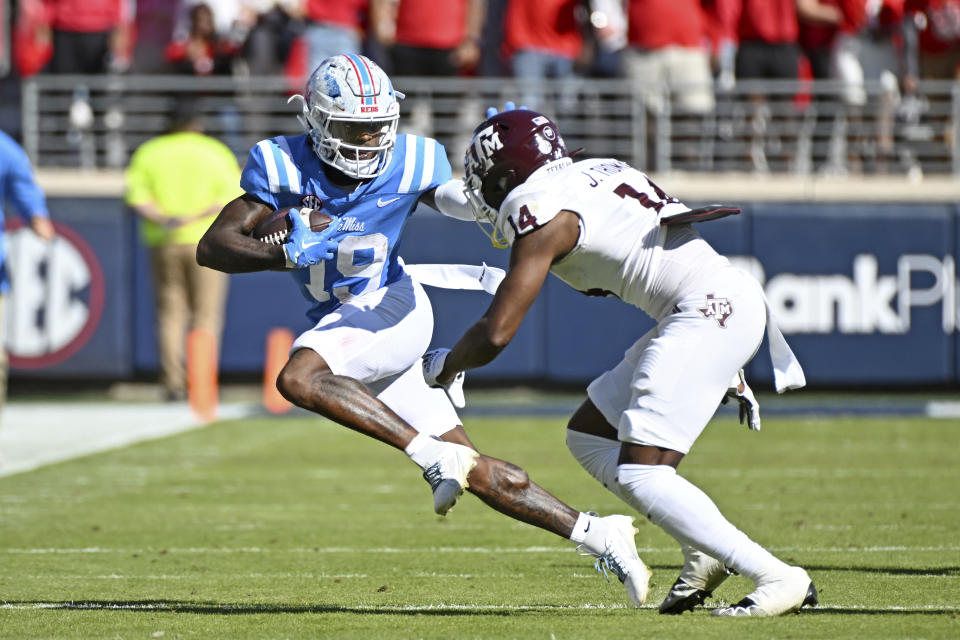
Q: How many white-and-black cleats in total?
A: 2